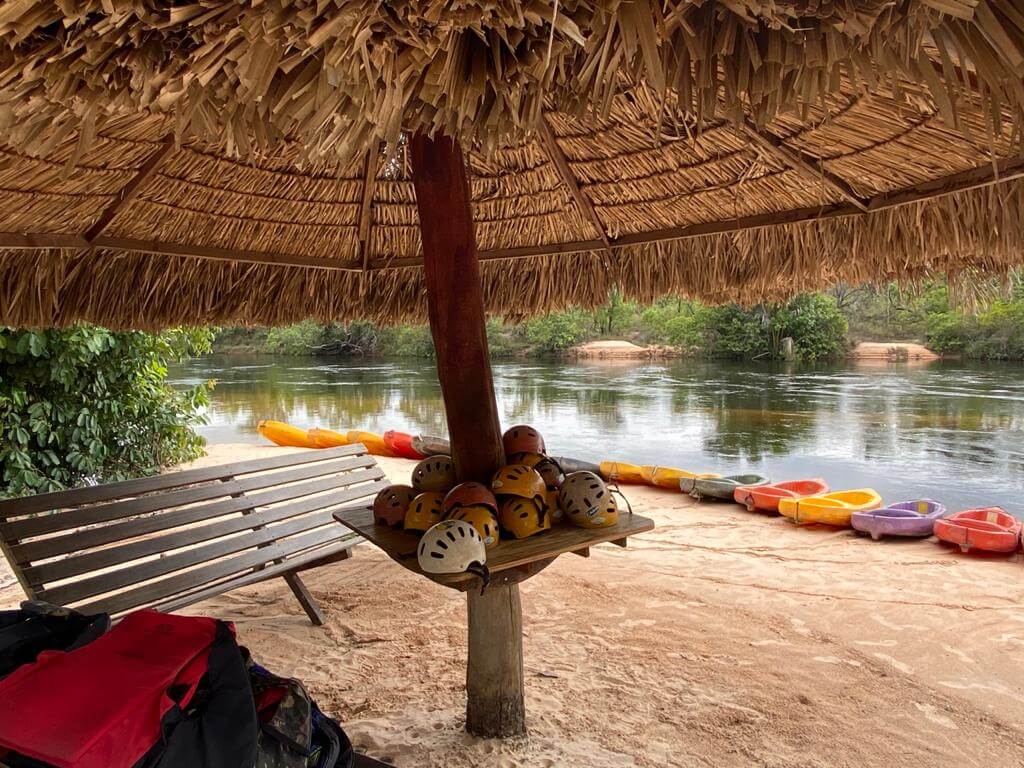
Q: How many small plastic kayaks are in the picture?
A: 13